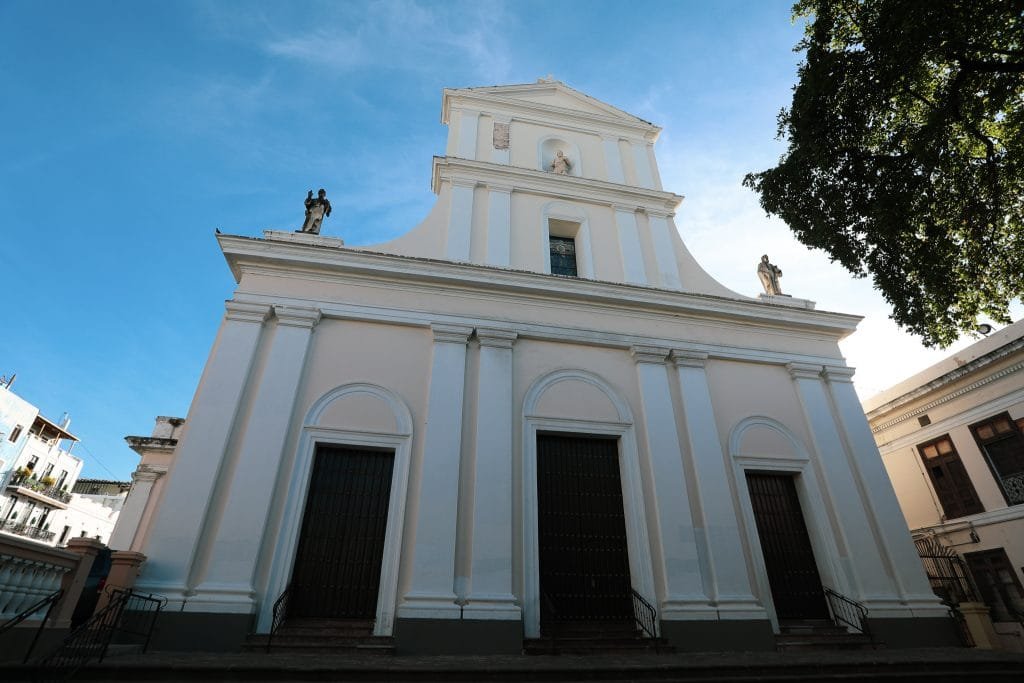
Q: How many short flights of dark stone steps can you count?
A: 3